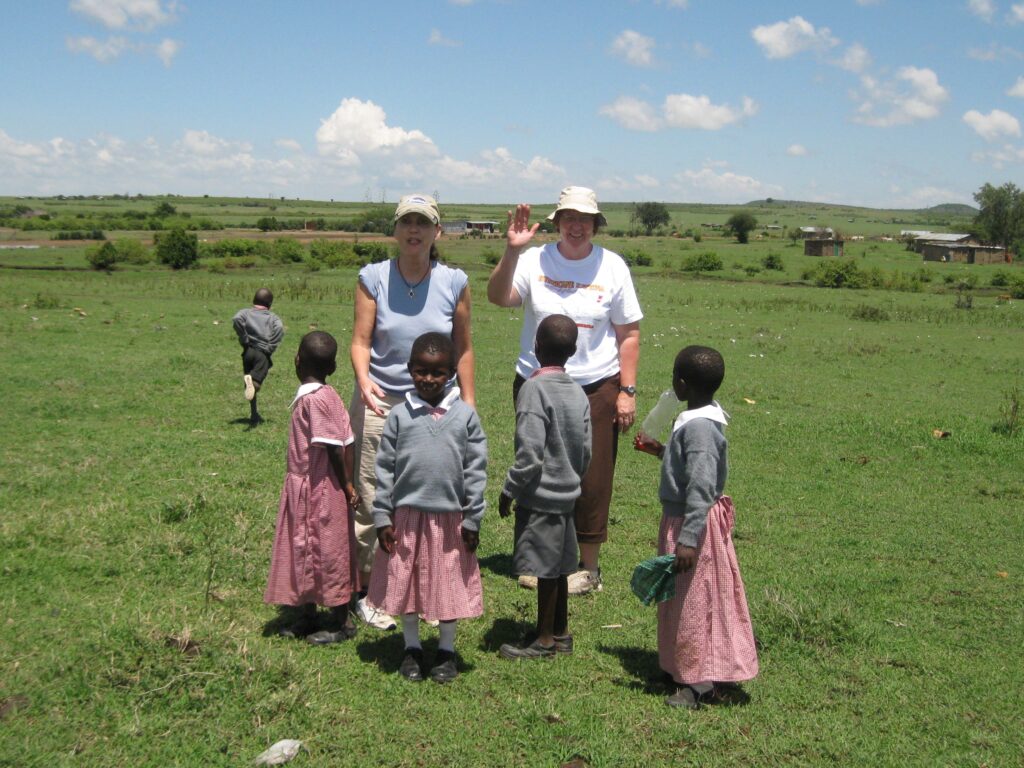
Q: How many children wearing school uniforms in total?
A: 5